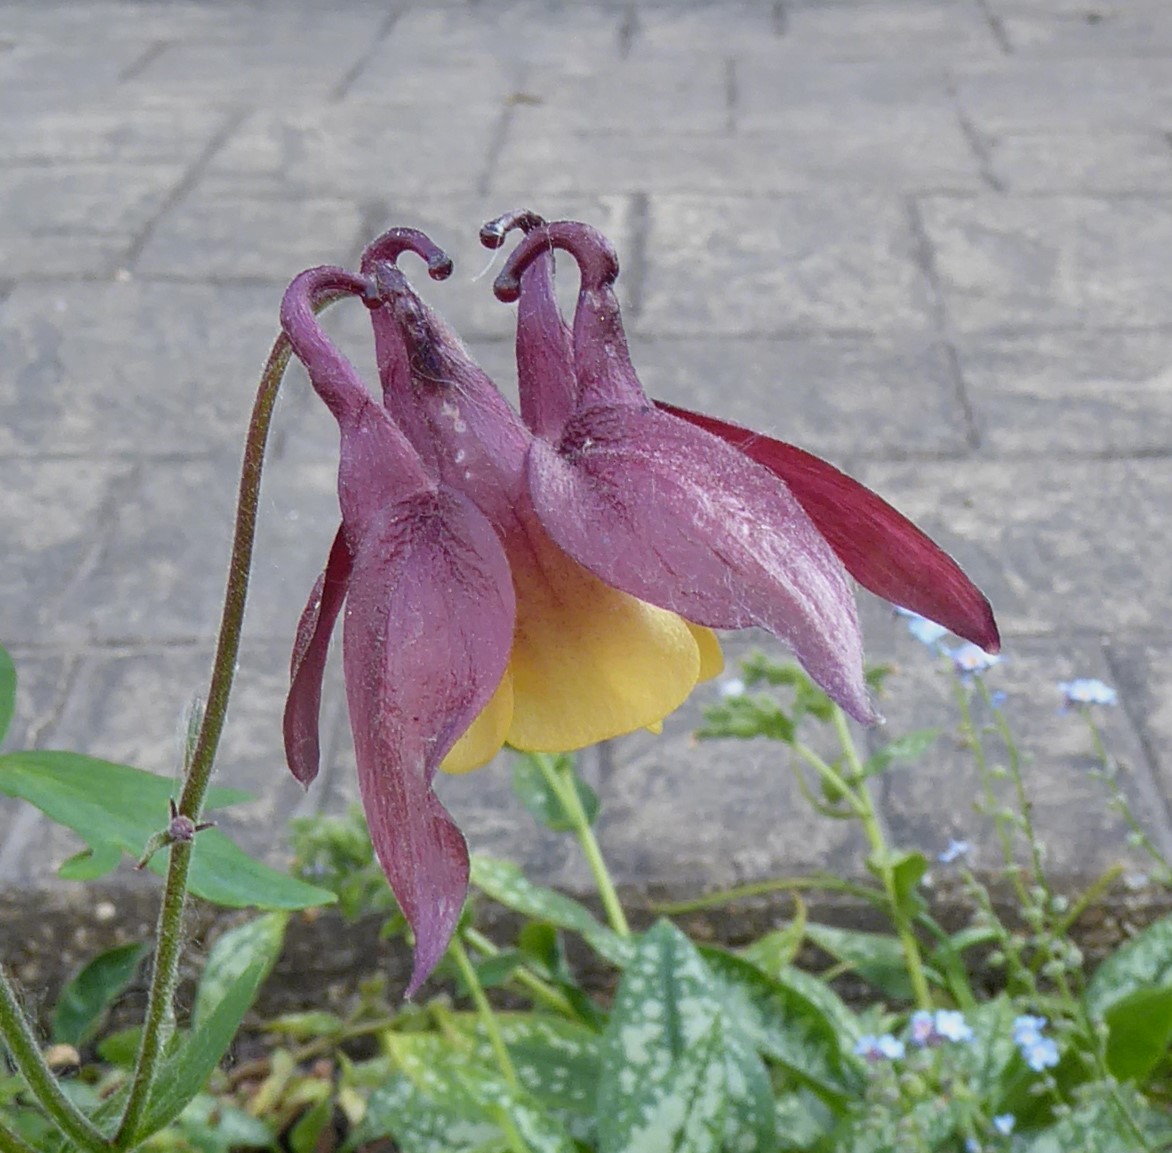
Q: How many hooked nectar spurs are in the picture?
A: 4